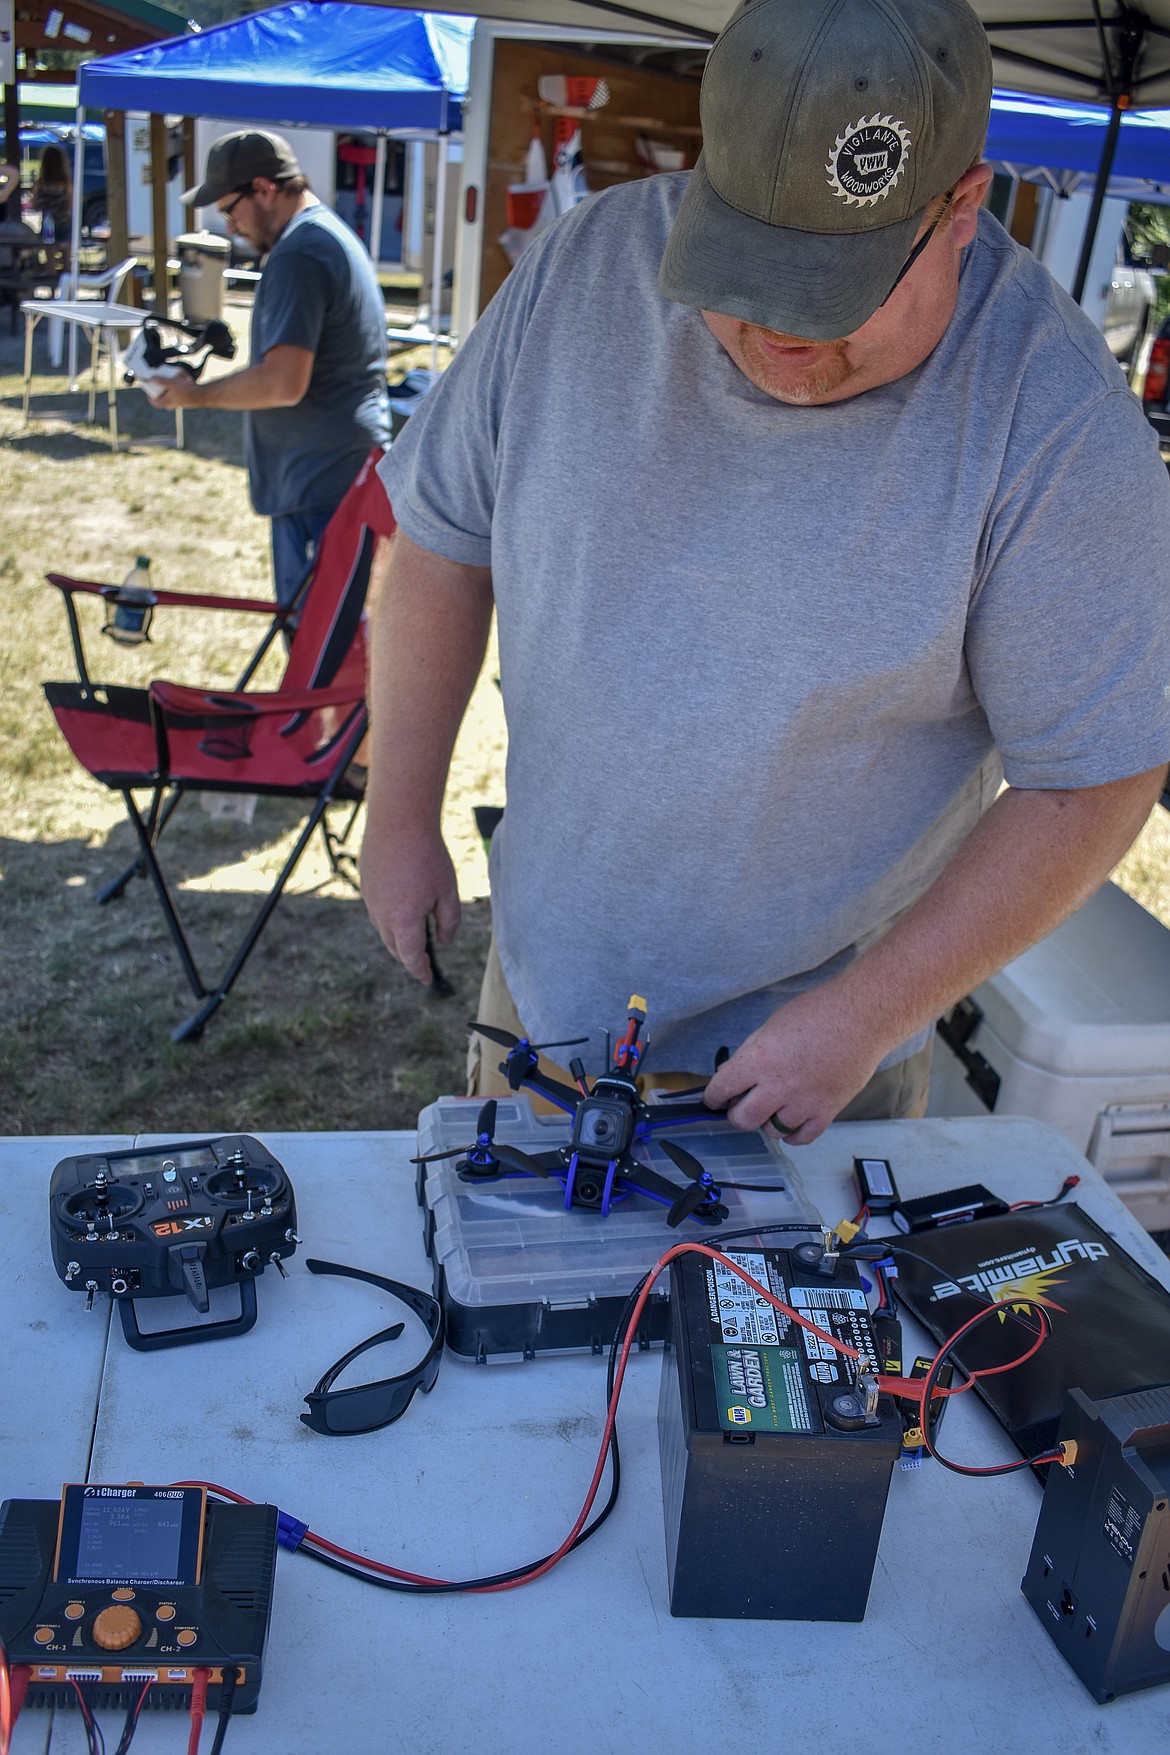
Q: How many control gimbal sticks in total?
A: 2